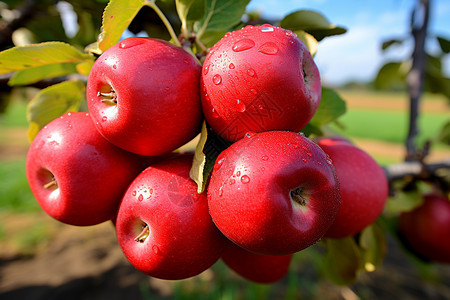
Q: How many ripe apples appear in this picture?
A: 8